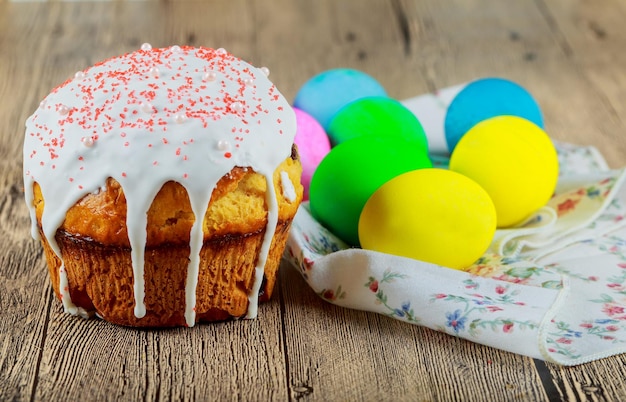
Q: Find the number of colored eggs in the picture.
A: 7